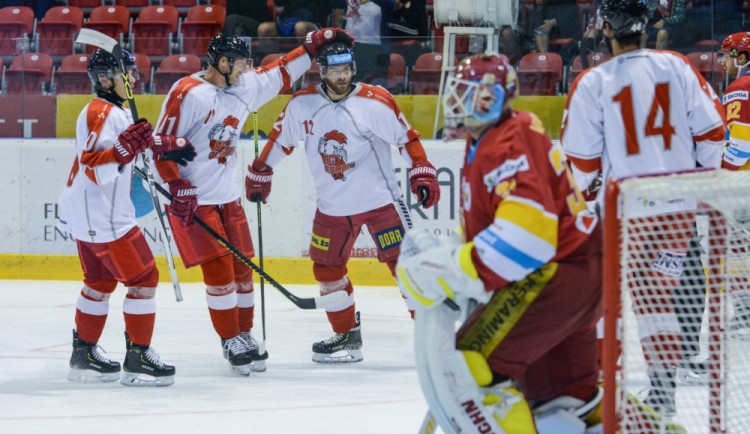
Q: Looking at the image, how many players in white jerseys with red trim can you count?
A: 4